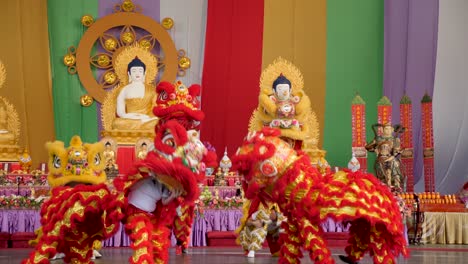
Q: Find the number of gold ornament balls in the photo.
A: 11